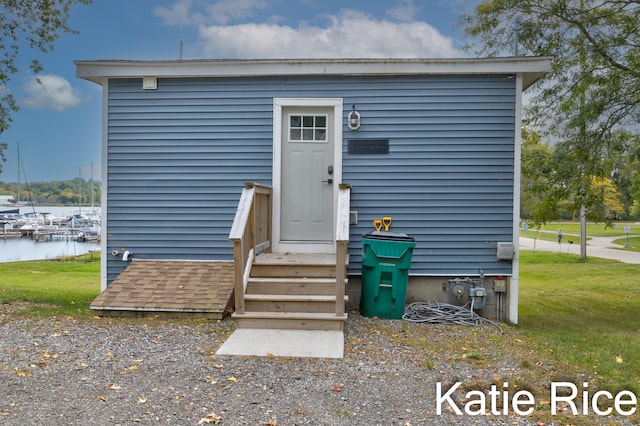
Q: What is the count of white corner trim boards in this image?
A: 2